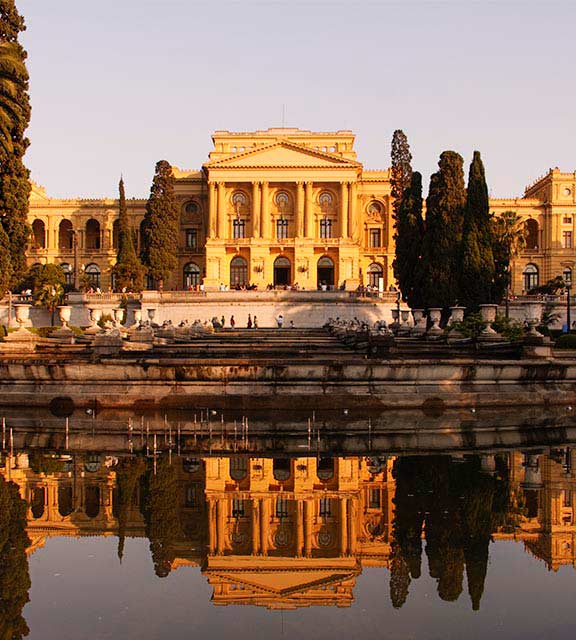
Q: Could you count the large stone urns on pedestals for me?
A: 13